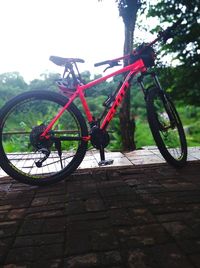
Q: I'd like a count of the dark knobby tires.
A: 2